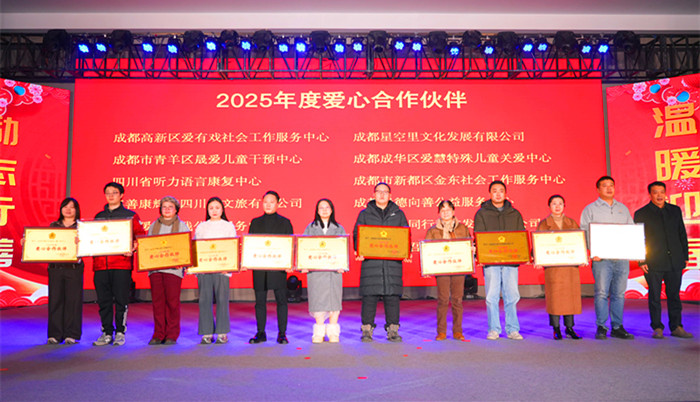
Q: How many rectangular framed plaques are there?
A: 11